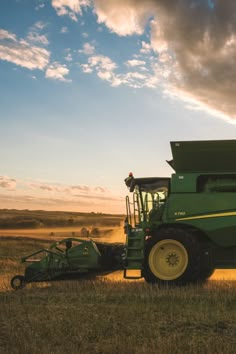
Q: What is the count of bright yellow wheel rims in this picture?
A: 1